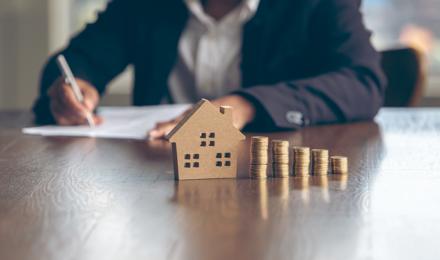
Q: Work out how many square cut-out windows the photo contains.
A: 12